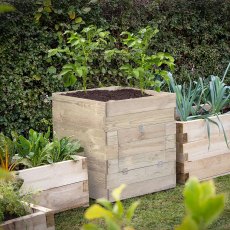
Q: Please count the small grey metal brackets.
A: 3